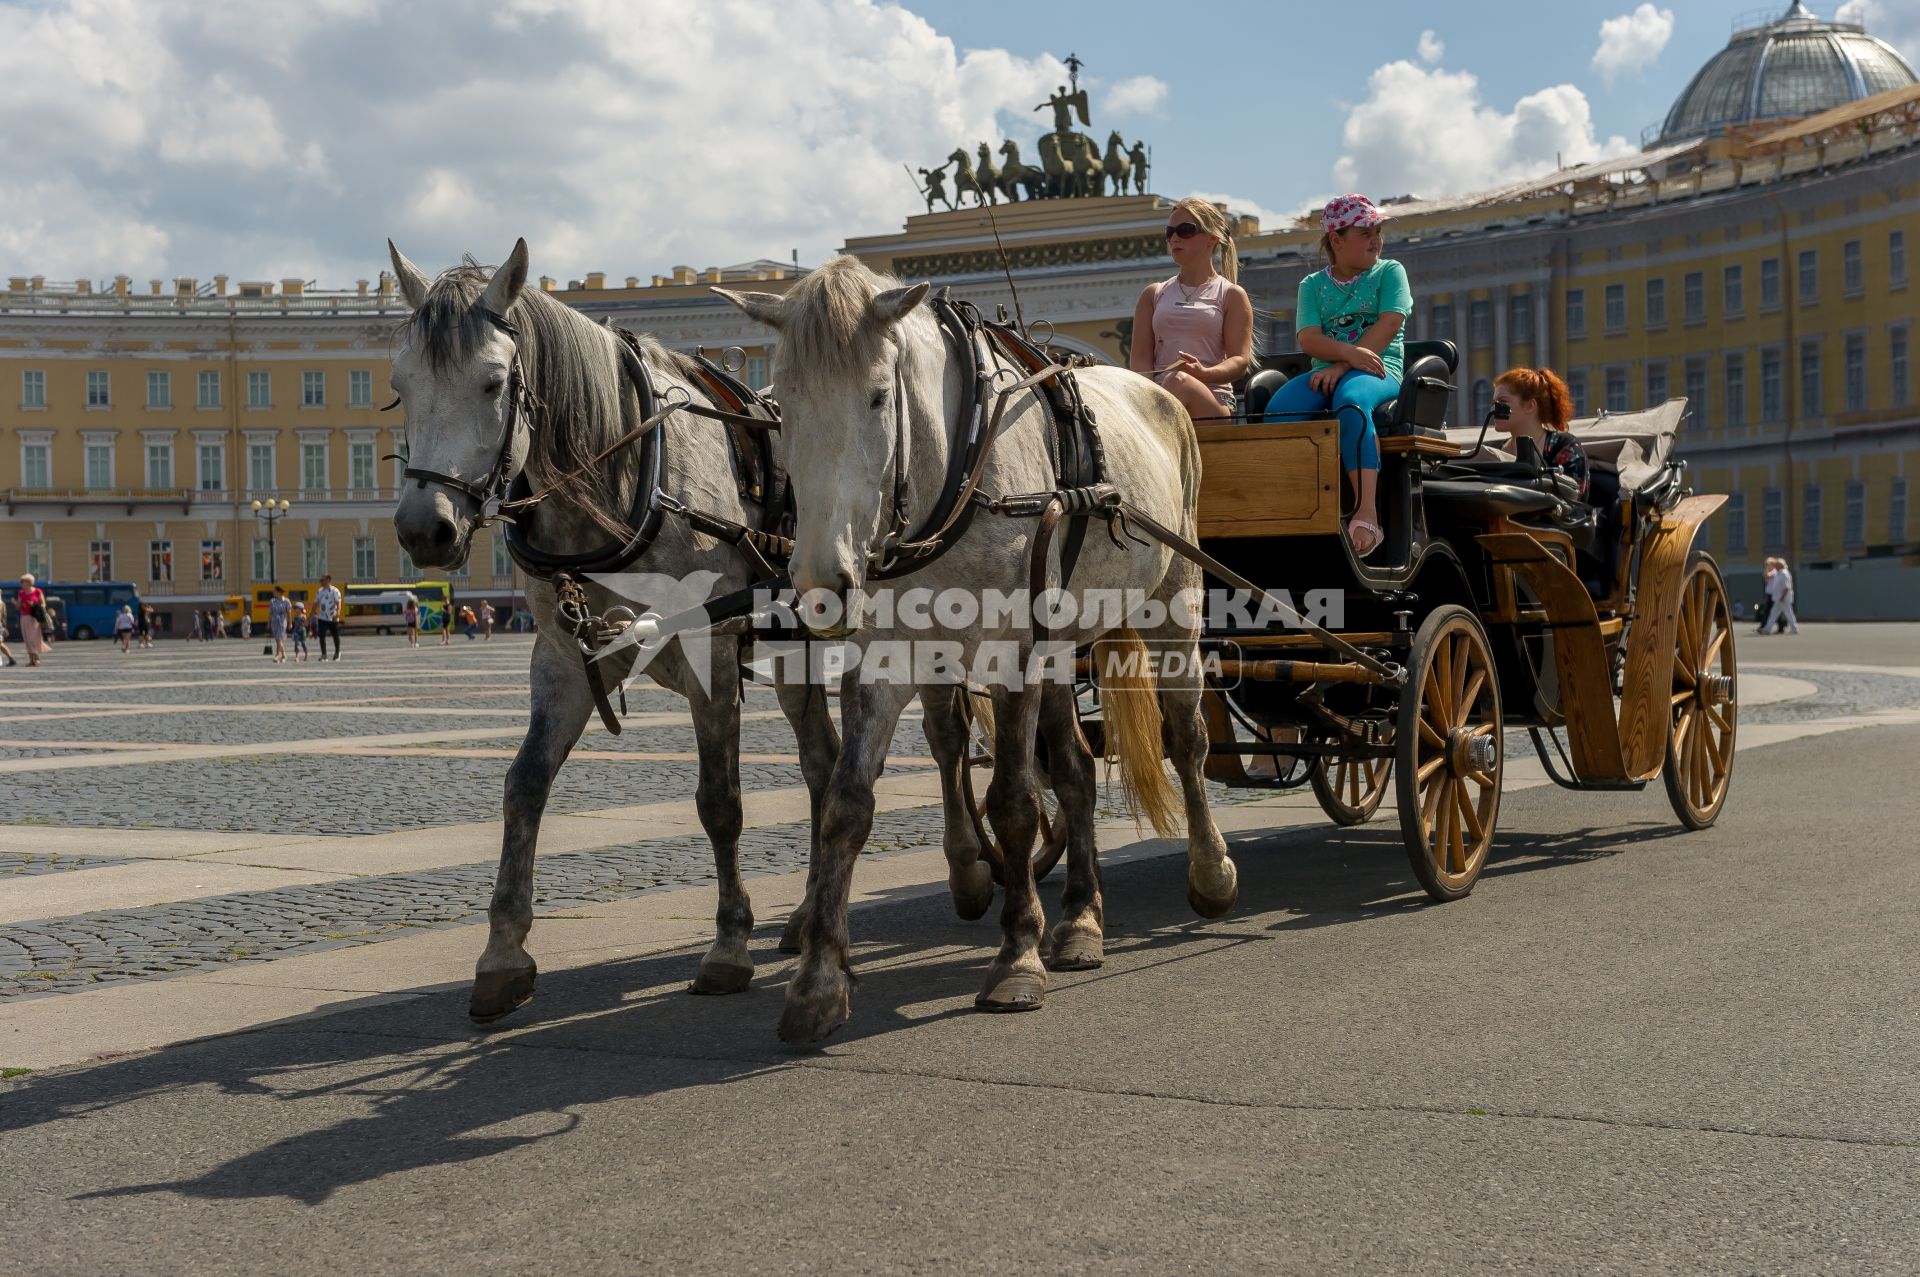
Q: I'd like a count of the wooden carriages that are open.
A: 1